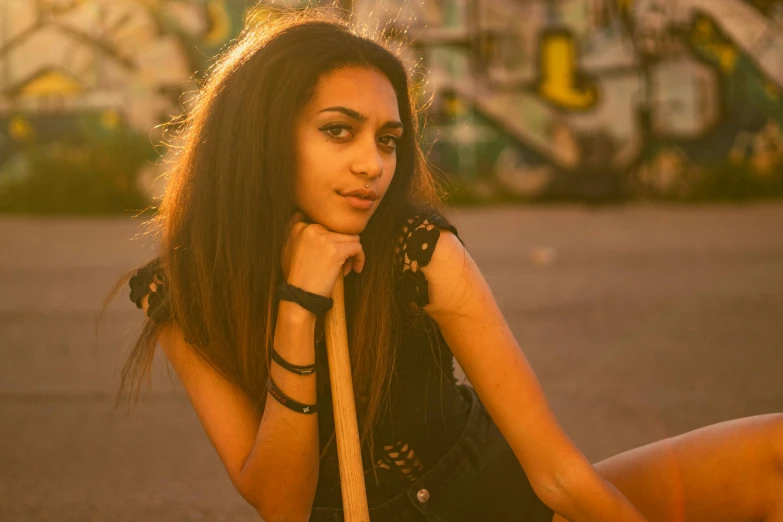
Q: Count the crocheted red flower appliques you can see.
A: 0